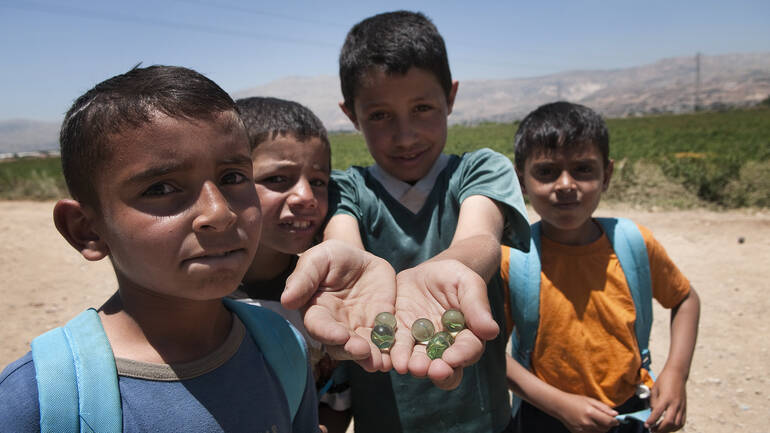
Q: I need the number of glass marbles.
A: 6